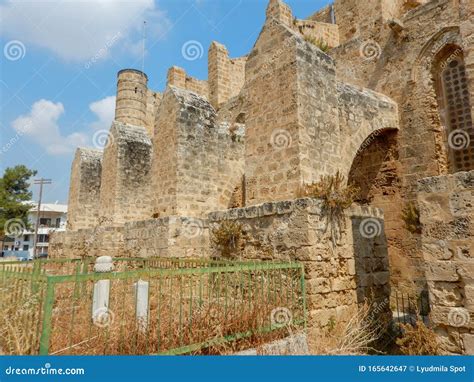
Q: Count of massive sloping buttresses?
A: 4